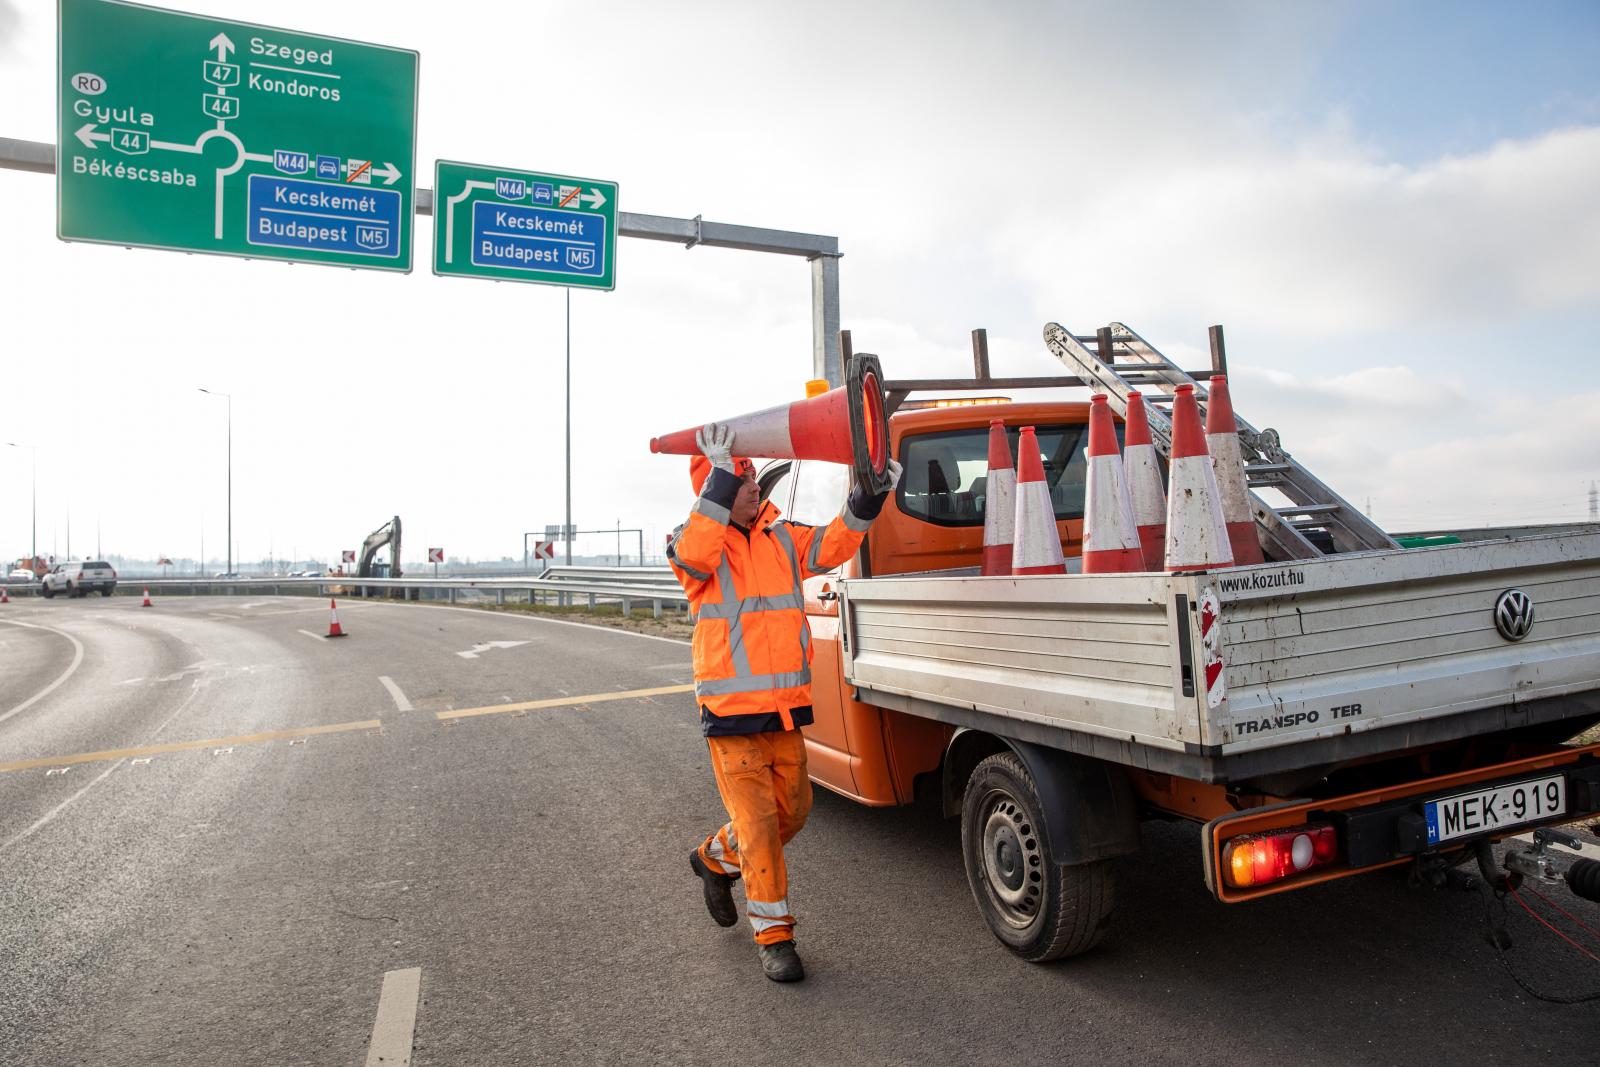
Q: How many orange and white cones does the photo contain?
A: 10